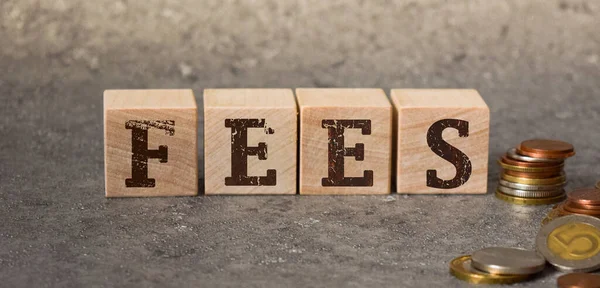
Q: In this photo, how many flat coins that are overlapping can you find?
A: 2